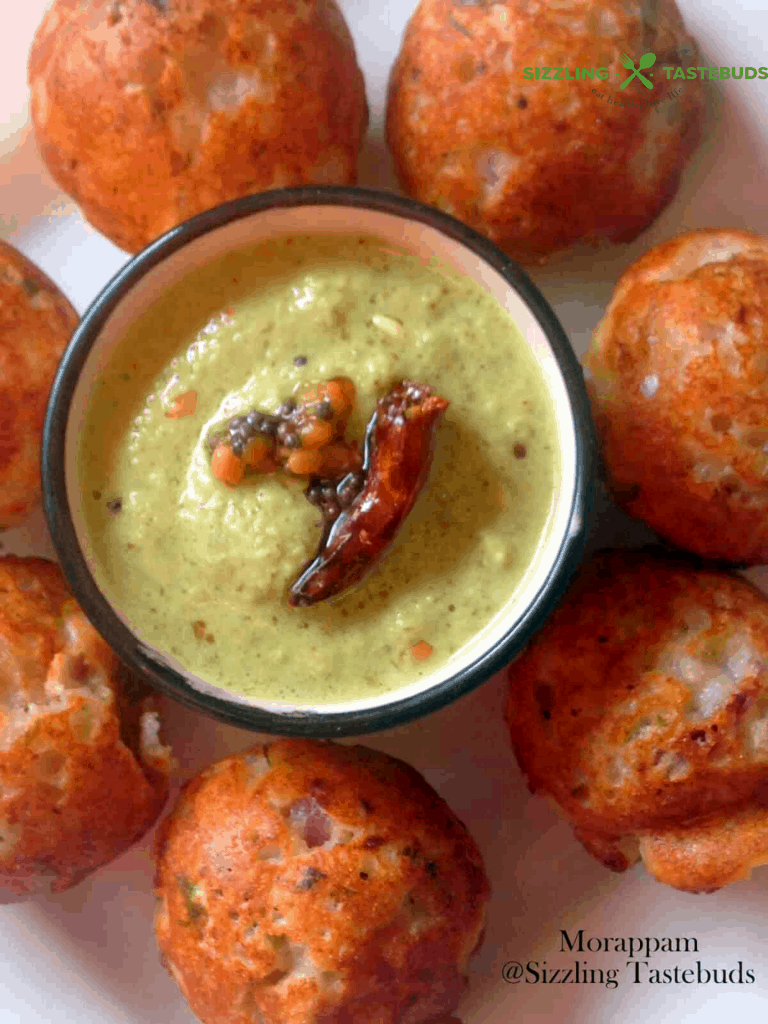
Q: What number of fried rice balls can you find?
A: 7